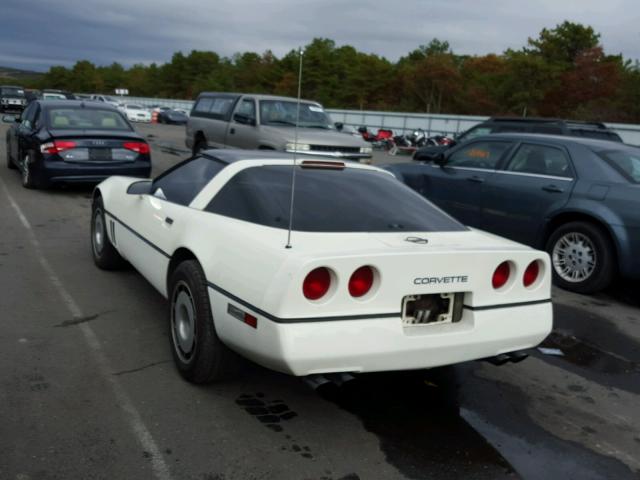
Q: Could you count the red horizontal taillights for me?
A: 2